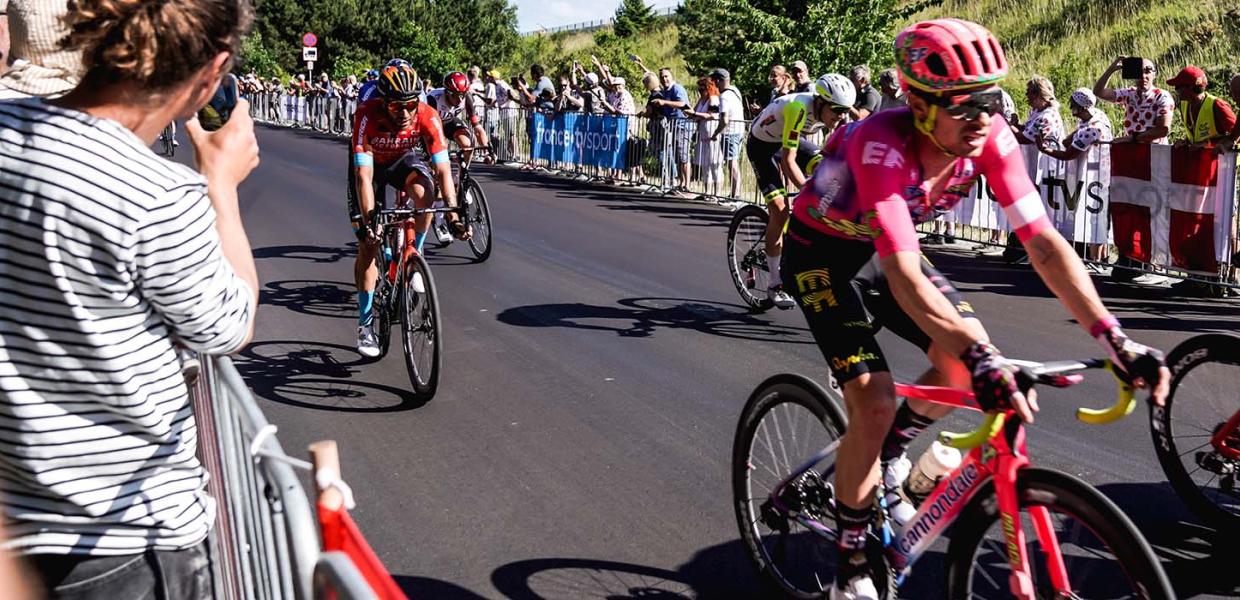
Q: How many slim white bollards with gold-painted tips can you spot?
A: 0